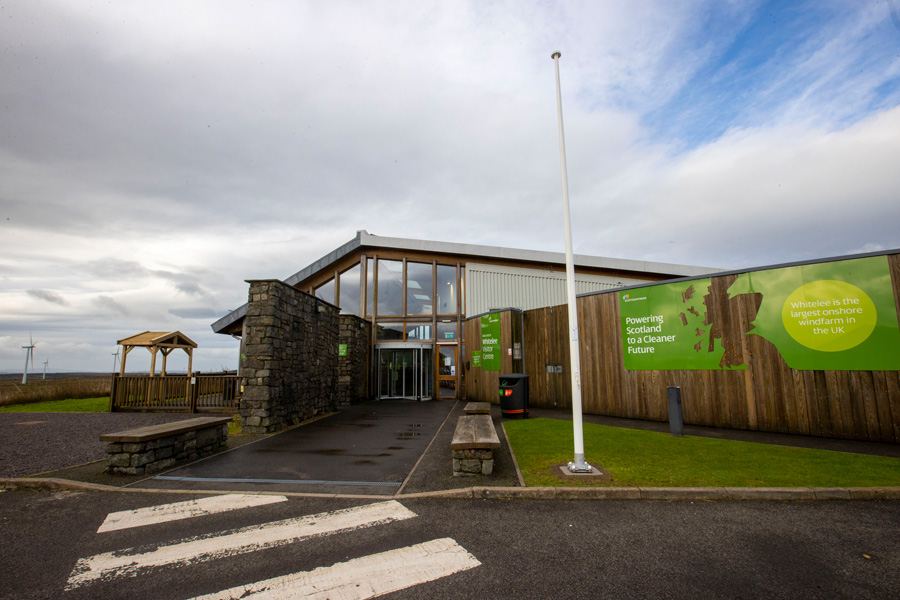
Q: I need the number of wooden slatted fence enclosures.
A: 1